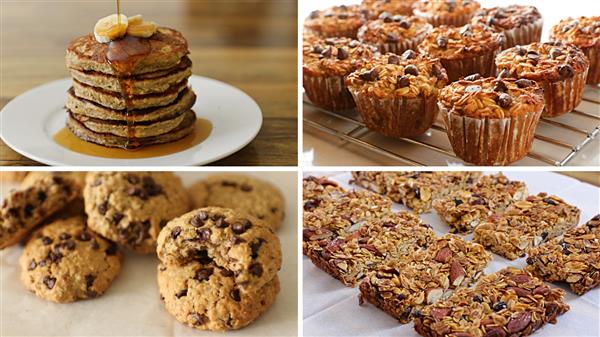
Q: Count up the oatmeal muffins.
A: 11